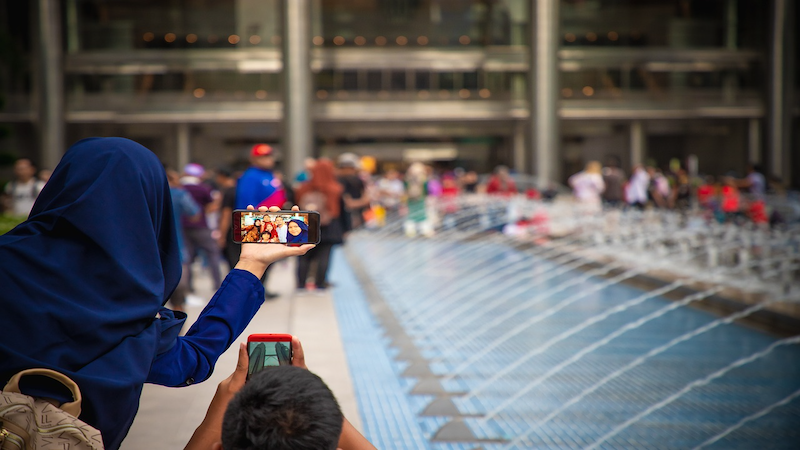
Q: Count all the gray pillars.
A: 4